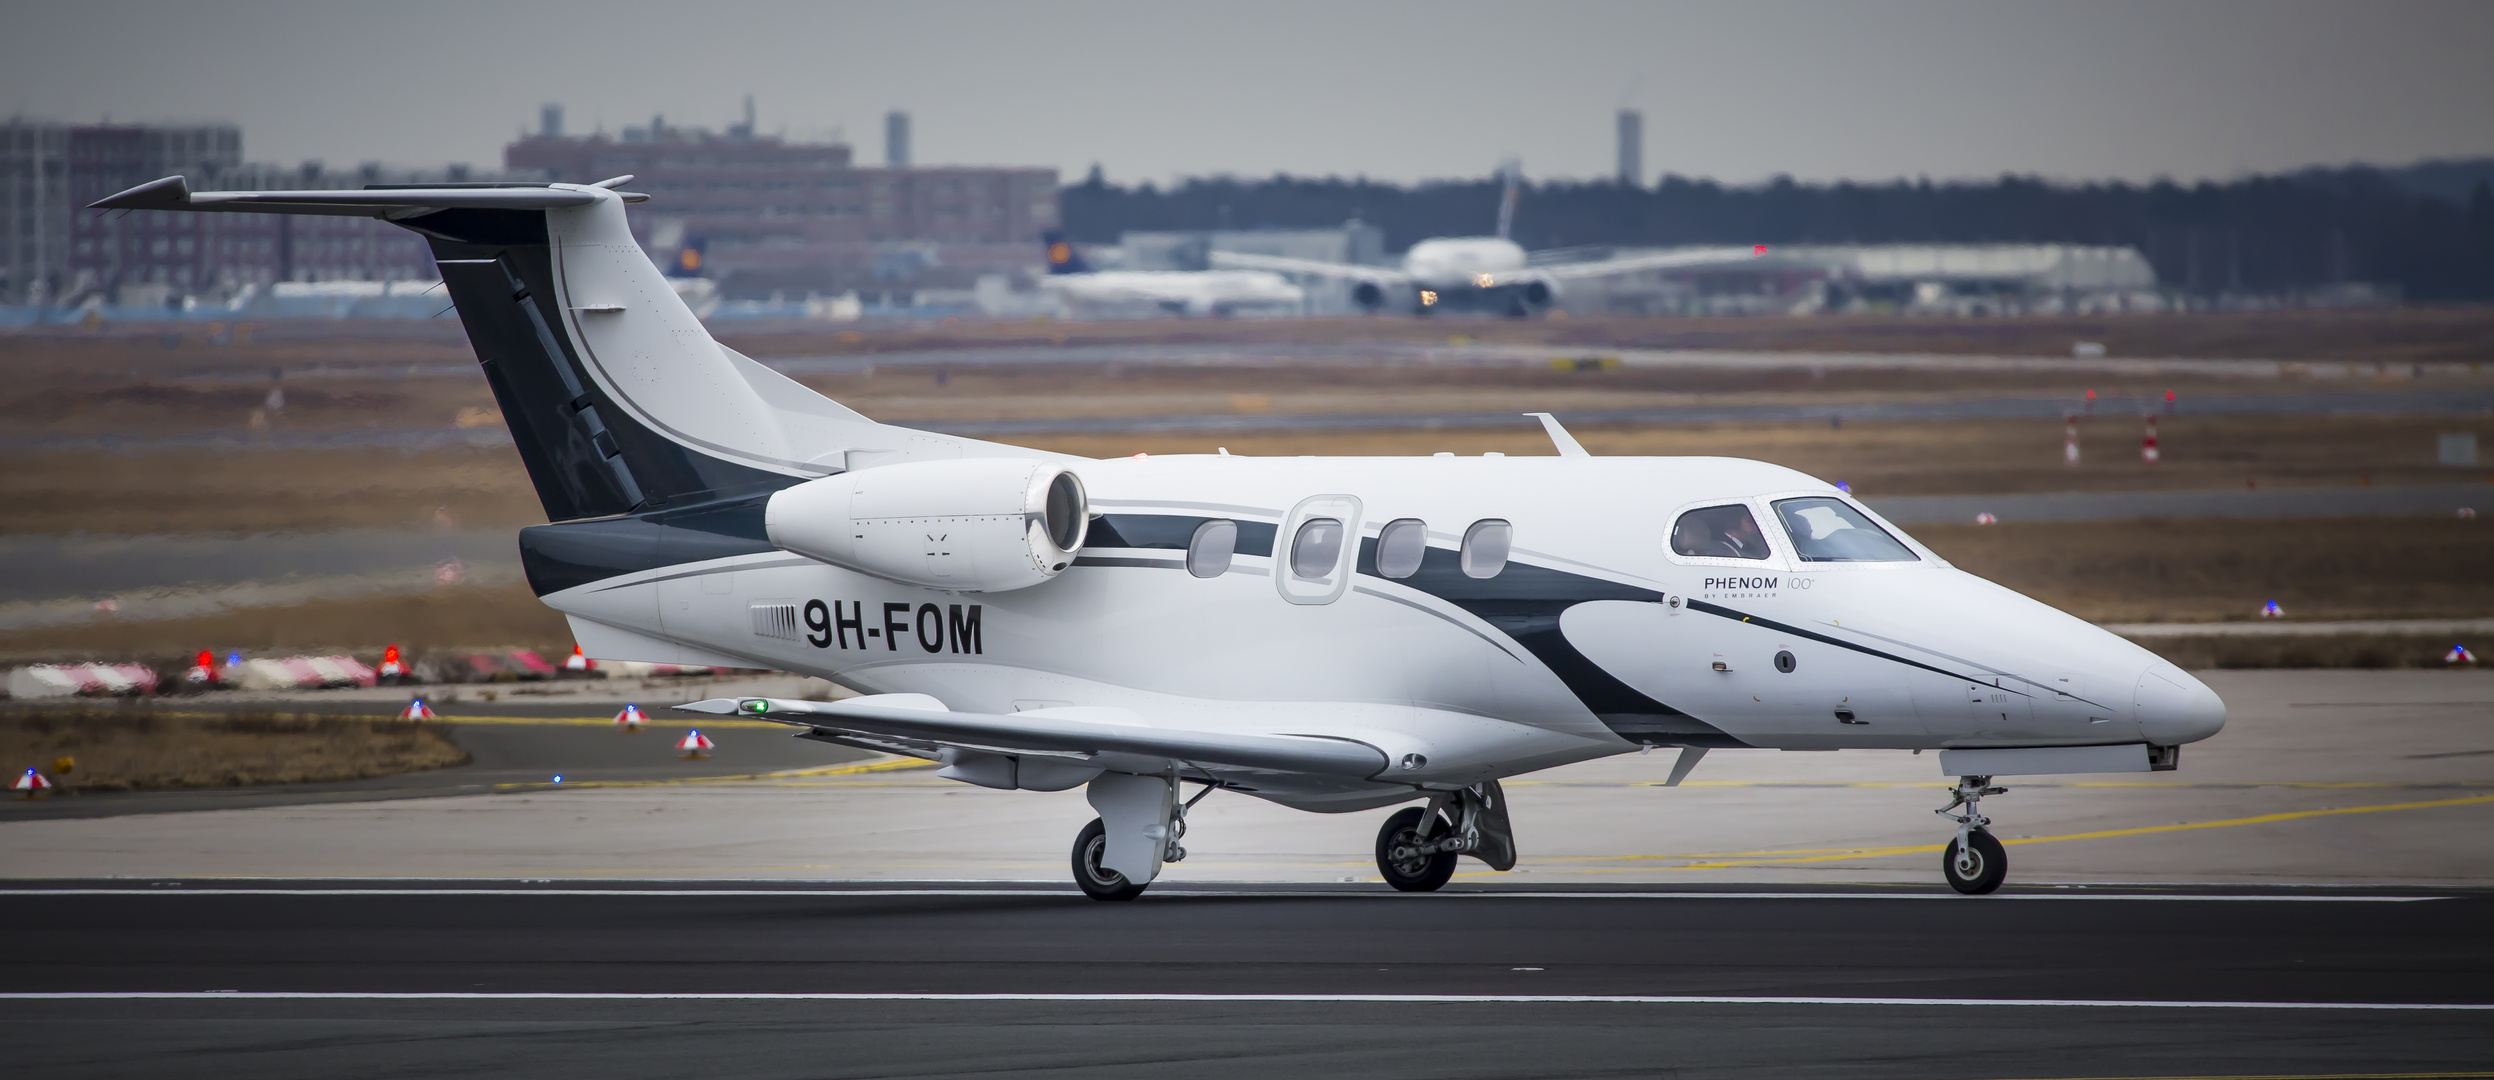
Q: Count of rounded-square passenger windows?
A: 4